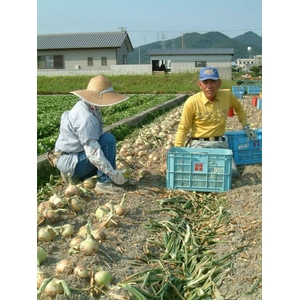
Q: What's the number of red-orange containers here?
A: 2